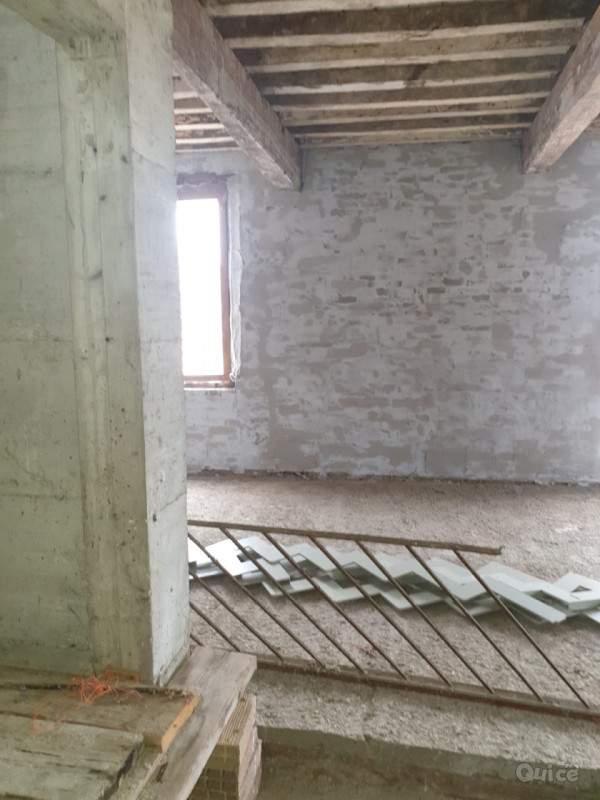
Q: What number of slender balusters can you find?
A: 10